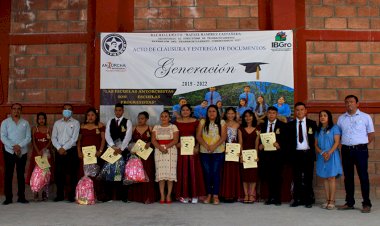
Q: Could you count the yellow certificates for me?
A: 8